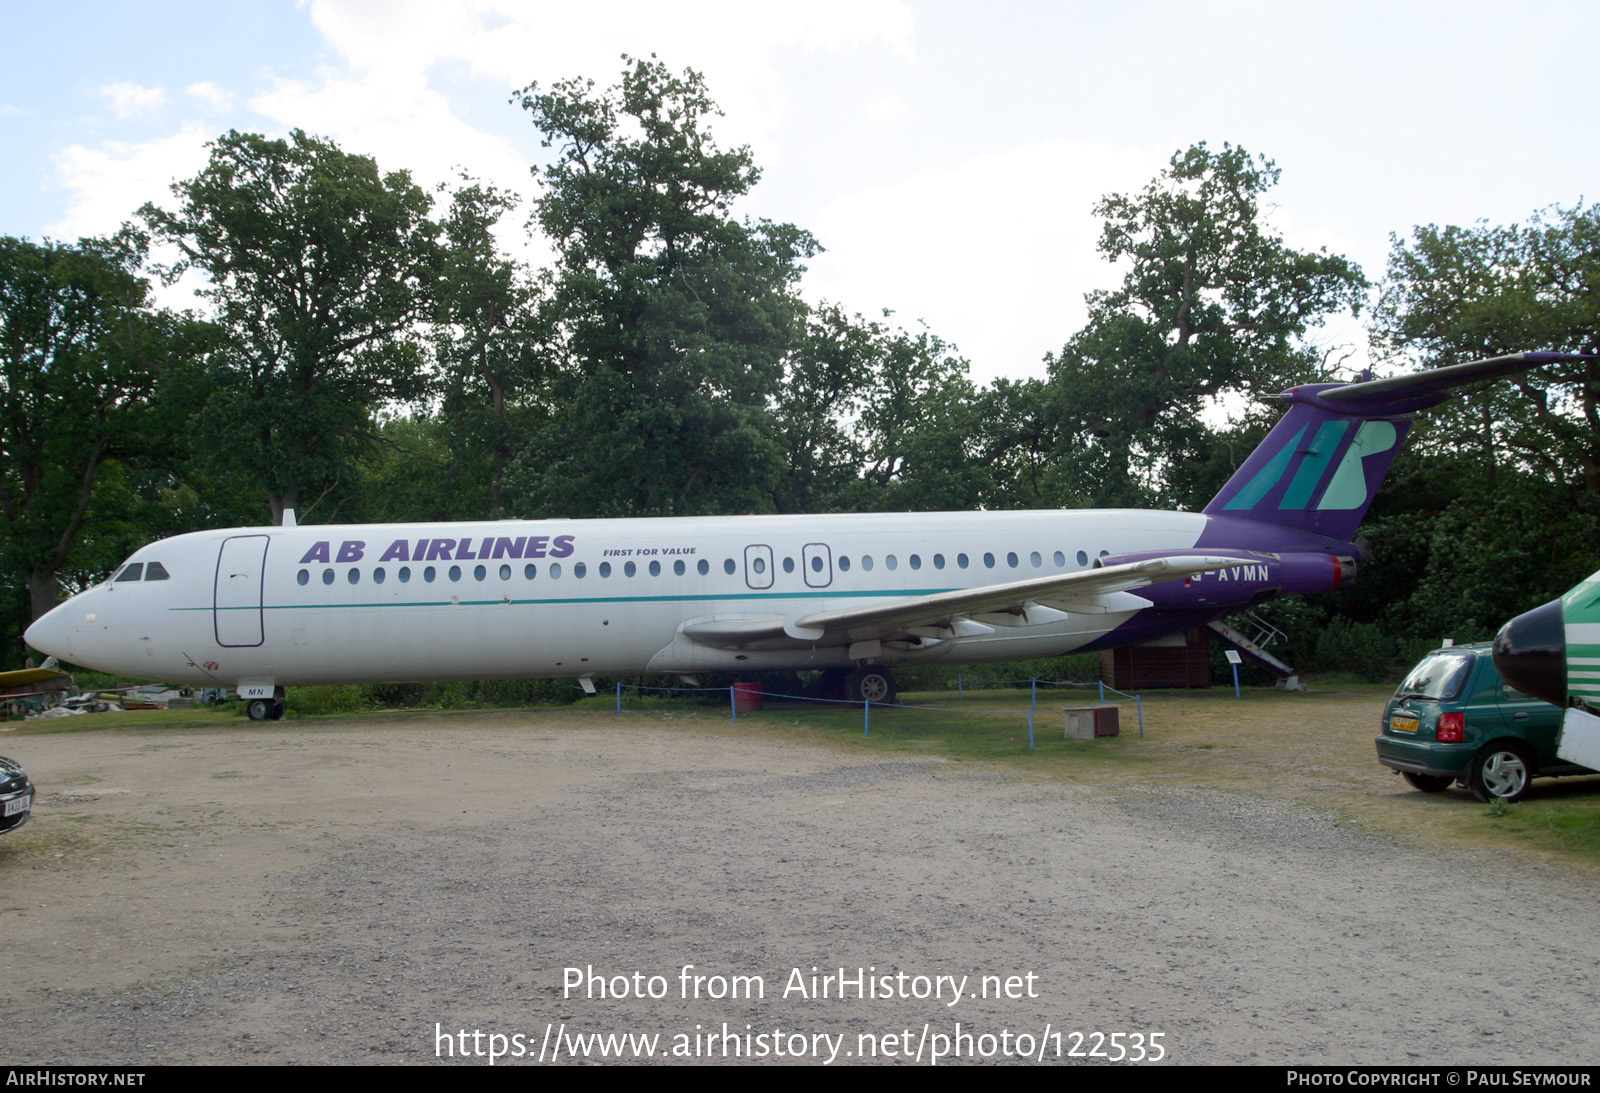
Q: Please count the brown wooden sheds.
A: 1